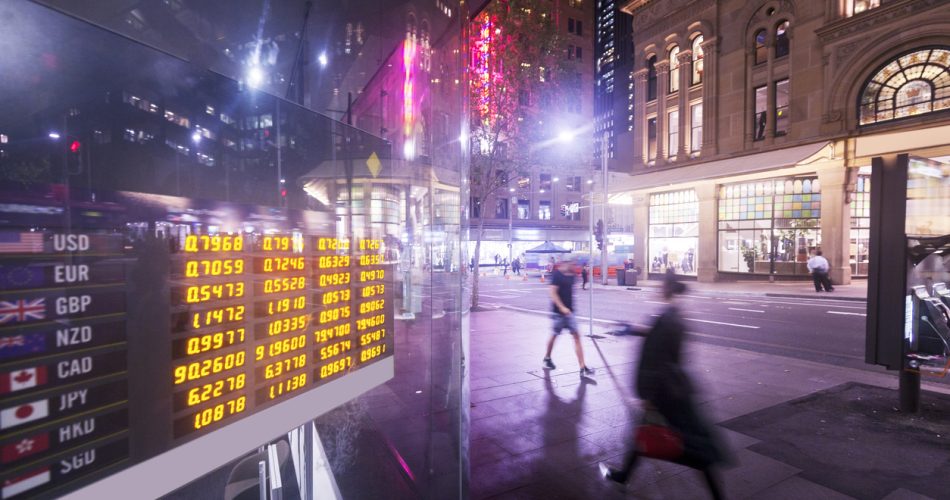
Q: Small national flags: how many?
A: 8